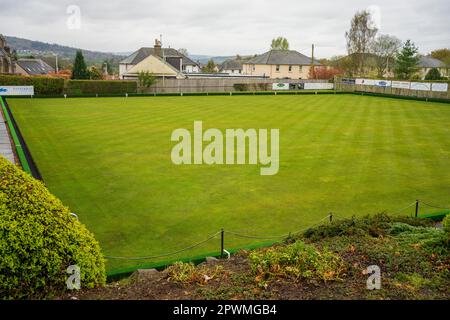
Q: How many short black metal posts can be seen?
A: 3